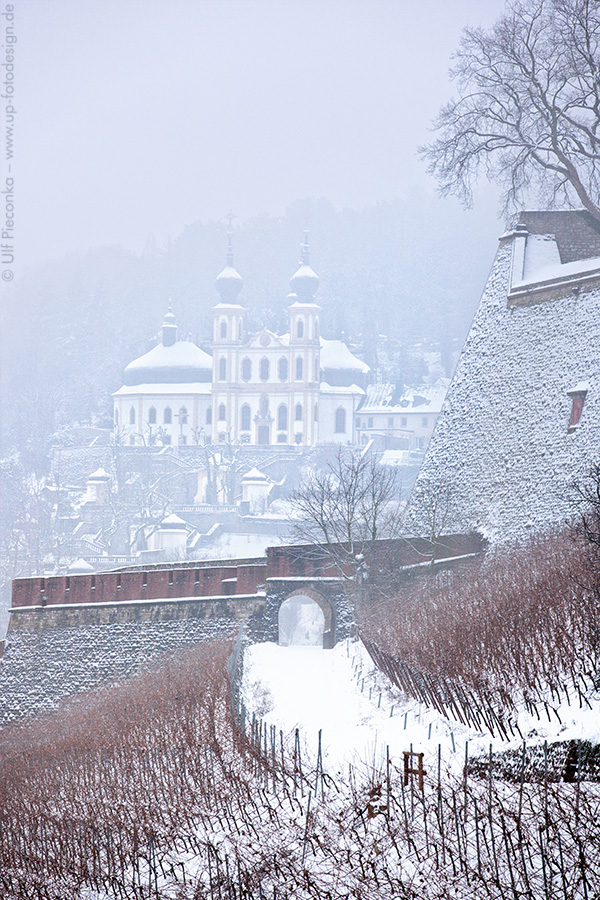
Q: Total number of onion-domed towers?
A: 2